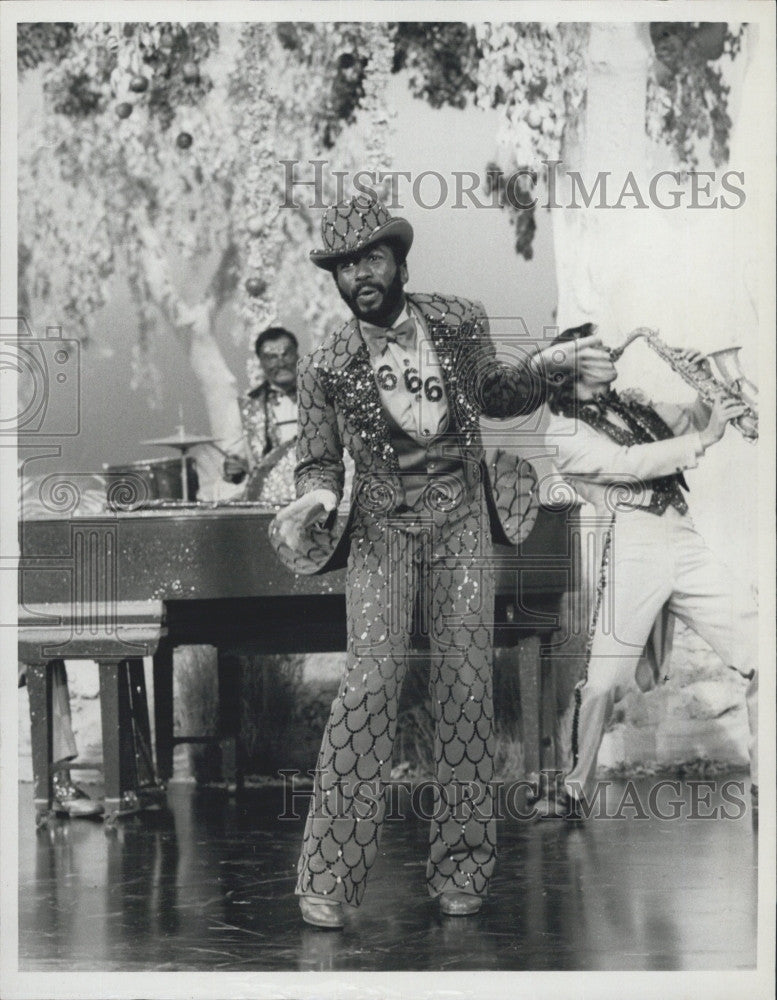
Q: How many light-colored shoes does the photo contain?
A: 2